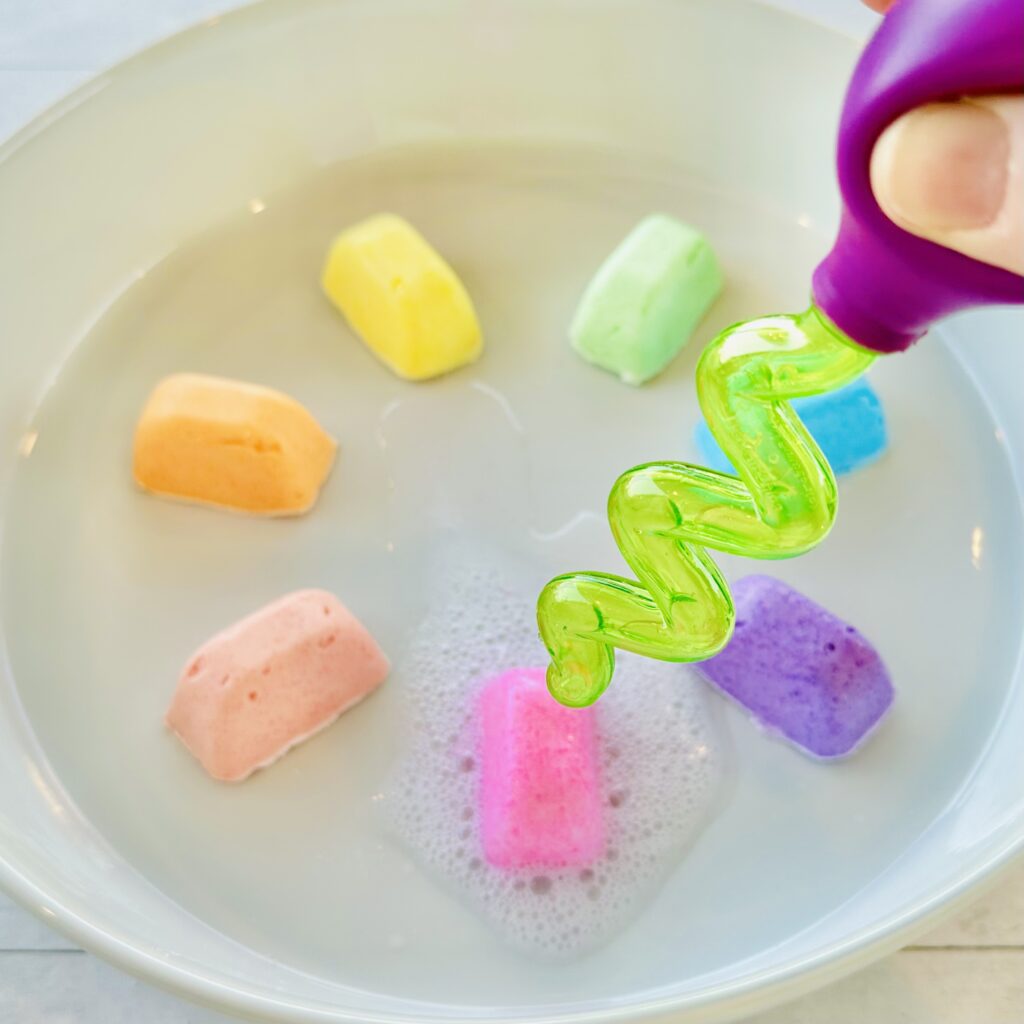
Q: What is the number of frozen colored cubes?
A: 7